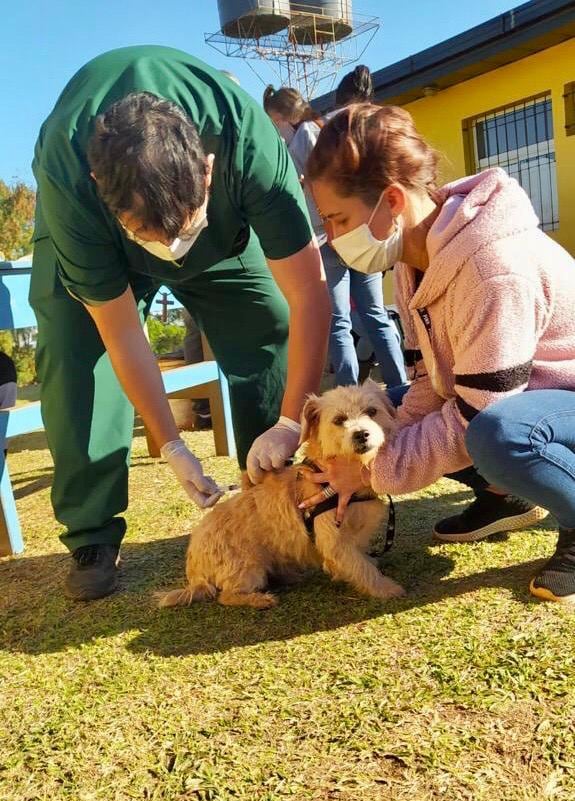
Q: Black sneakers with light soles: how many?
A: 2